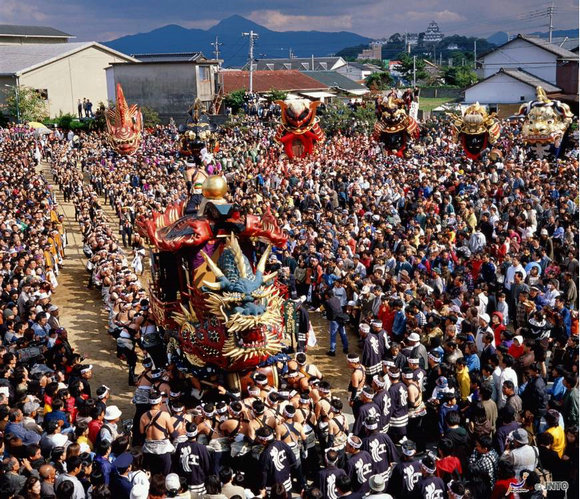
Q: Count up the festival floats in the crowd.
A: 7